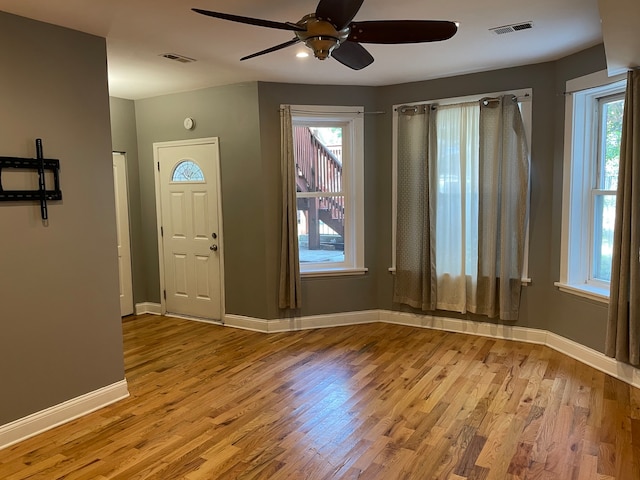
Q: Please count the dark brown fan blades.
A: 5